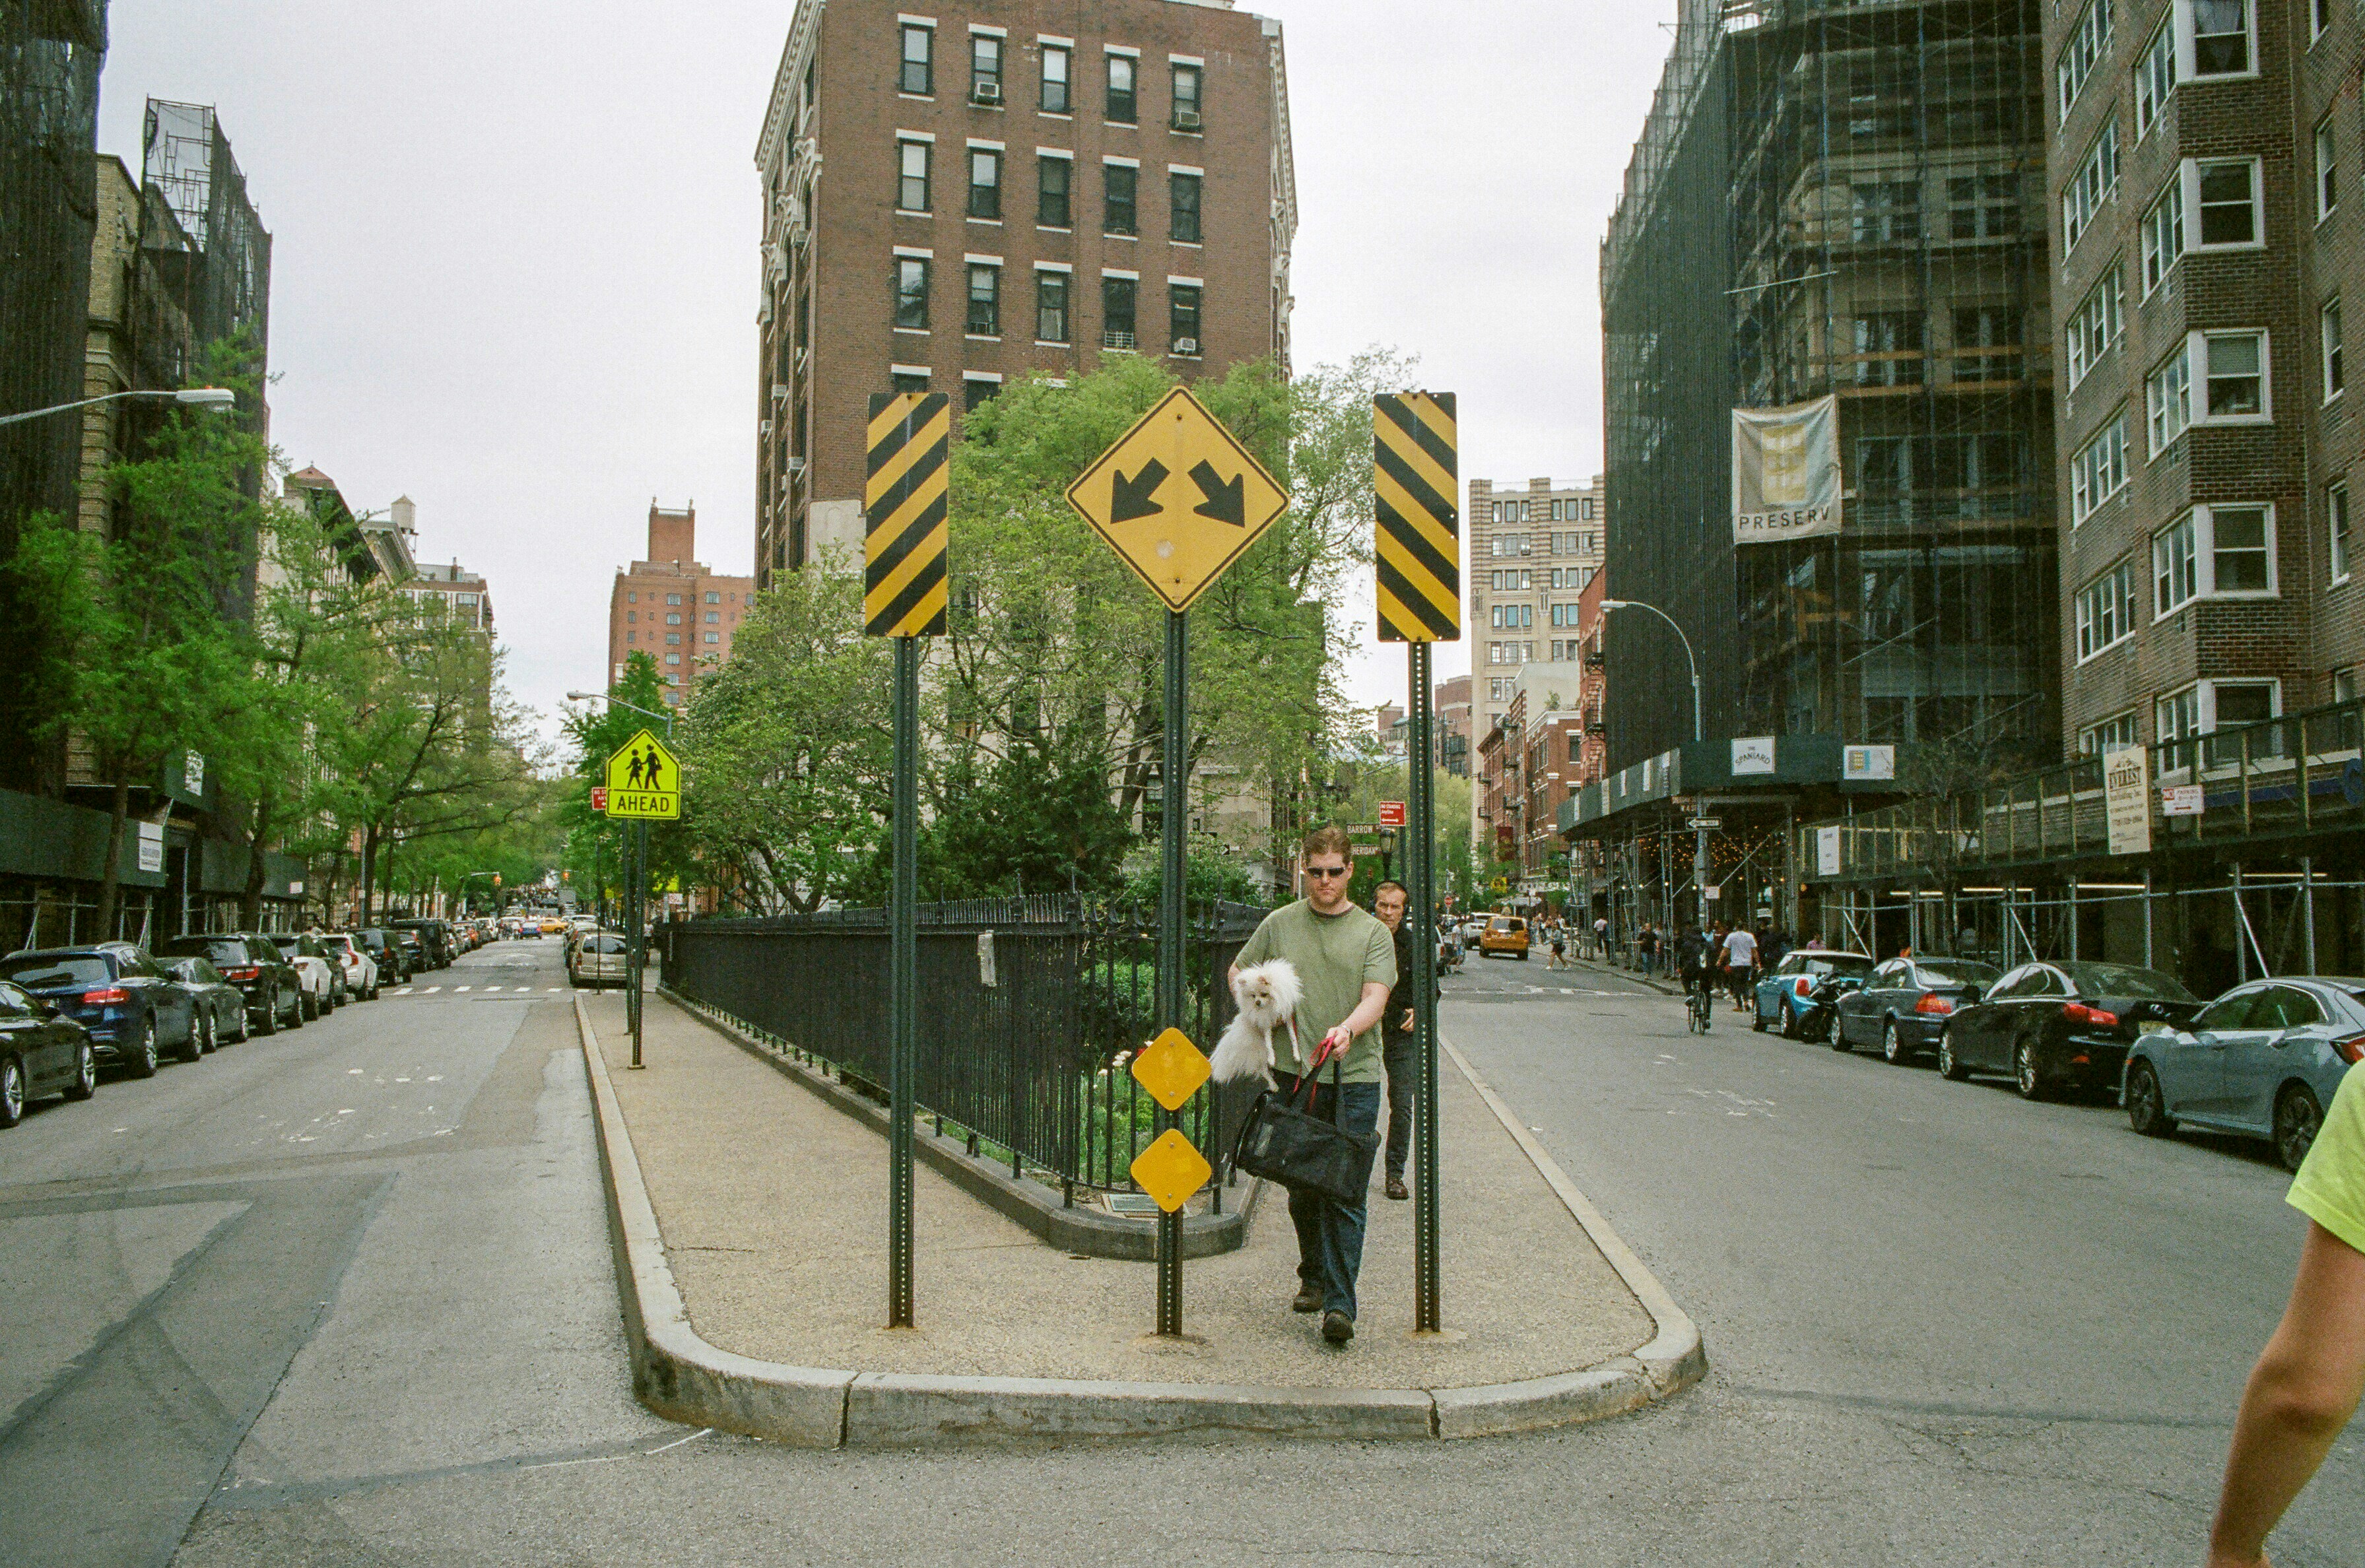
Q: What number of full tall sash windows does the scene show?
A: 15